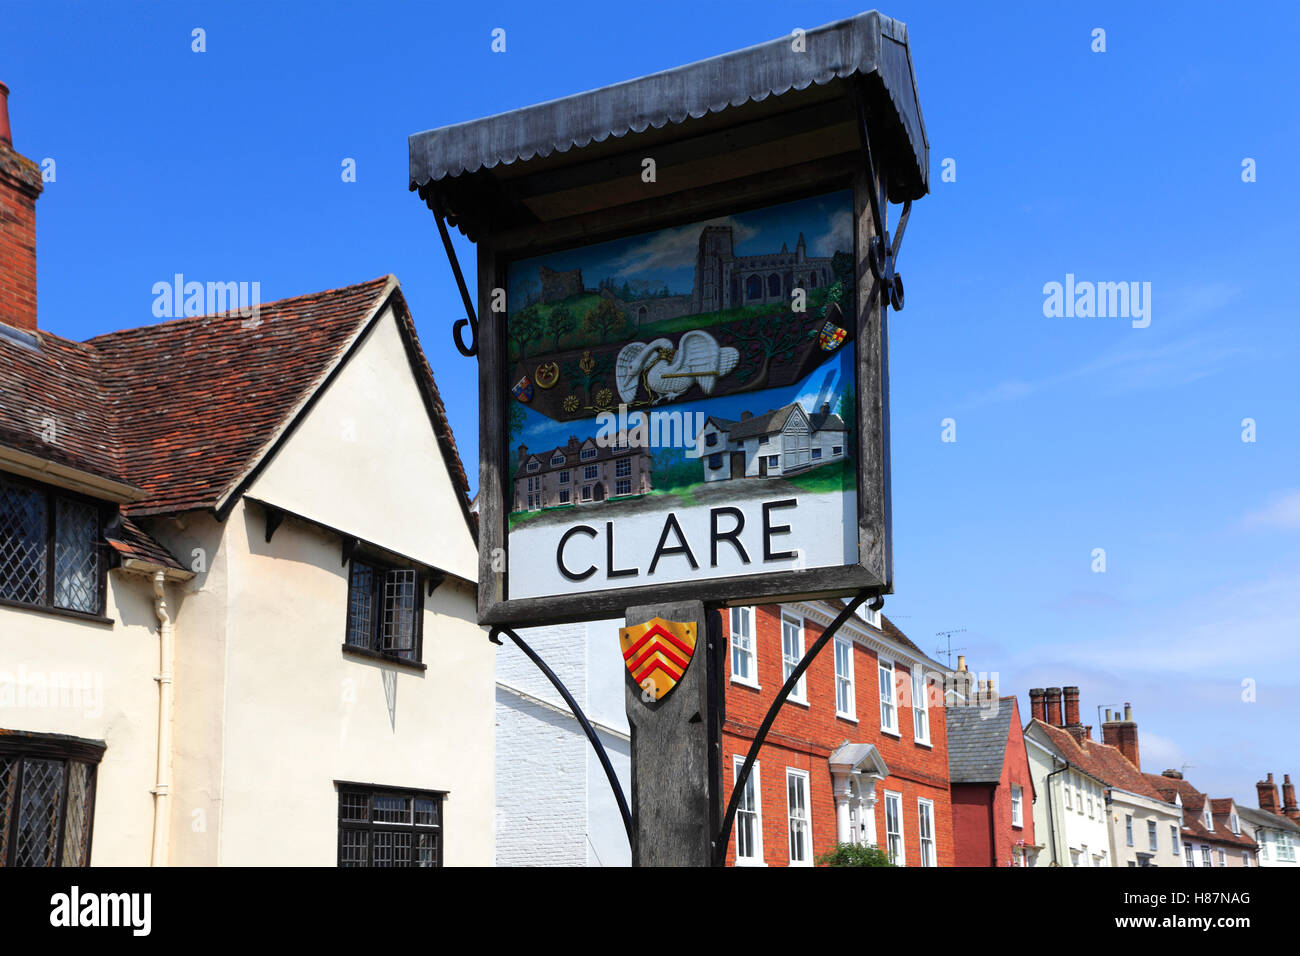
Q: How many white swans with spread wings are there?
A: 1